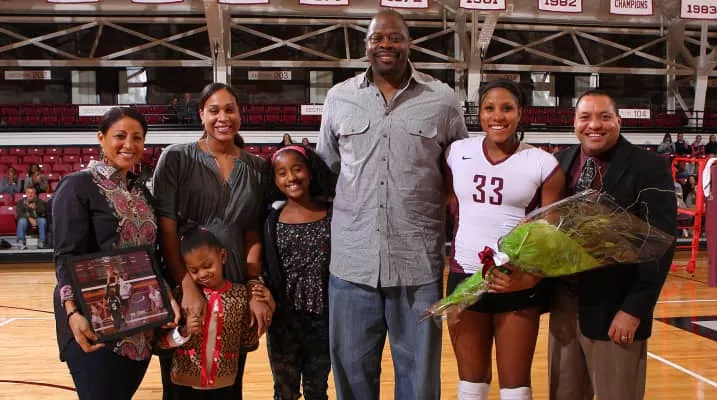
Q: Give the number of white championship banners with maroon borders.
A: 9